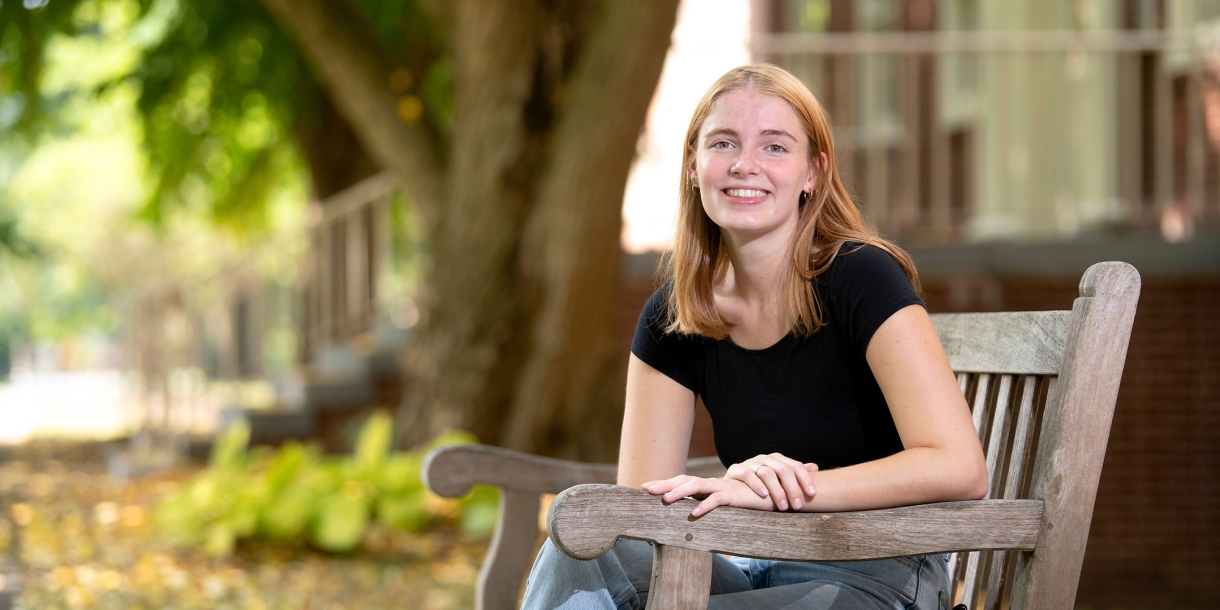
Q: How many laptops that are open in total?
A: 0